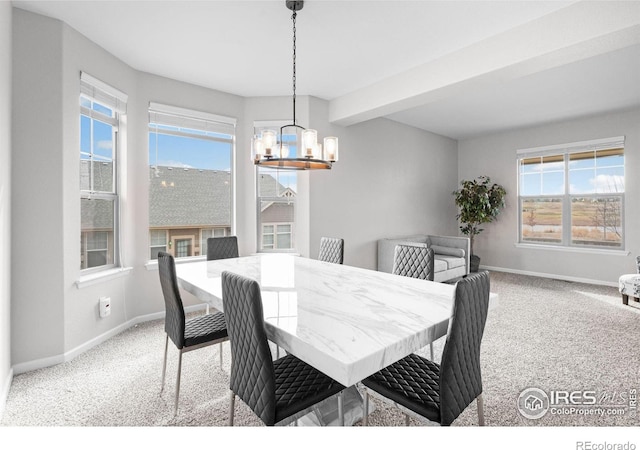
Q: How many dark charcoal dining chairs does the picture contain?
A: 6